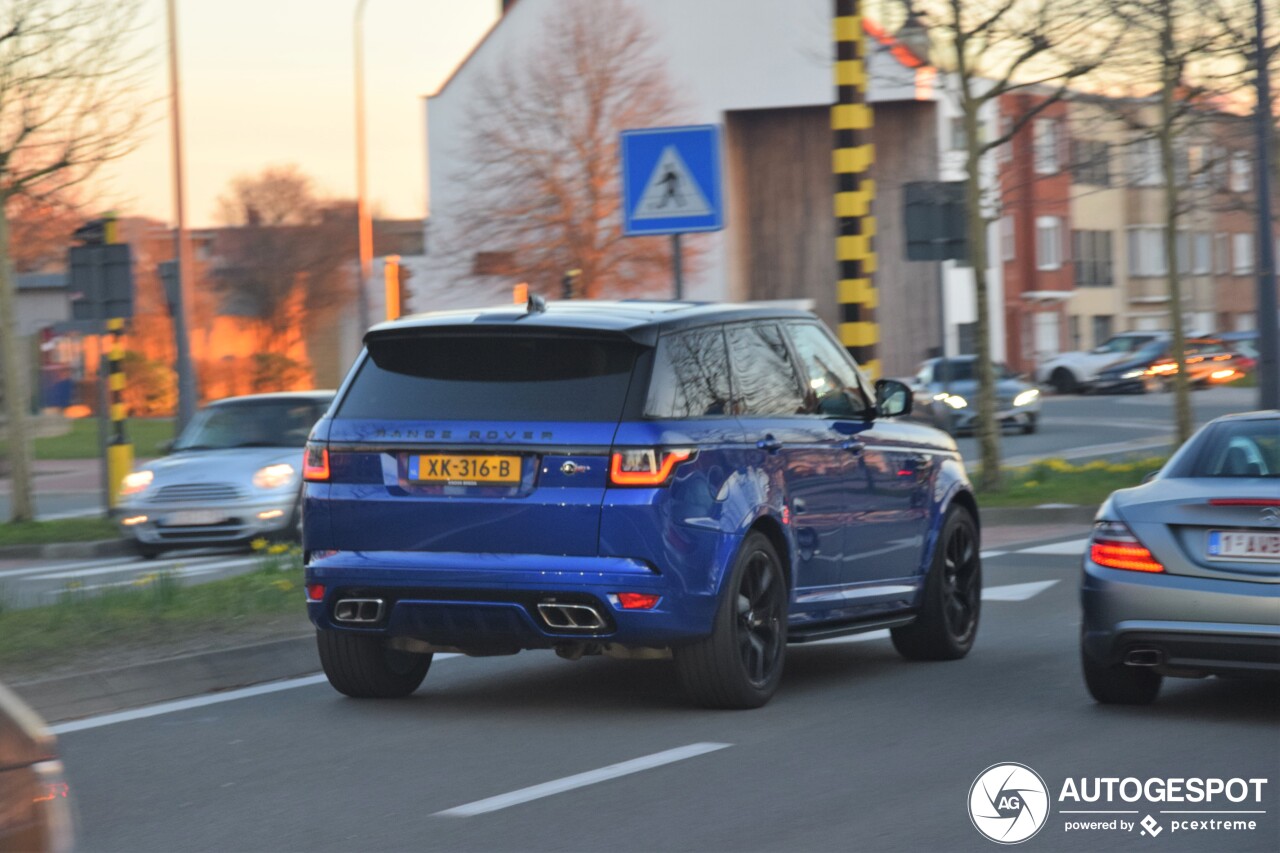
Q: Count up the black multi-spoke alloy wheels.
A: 2